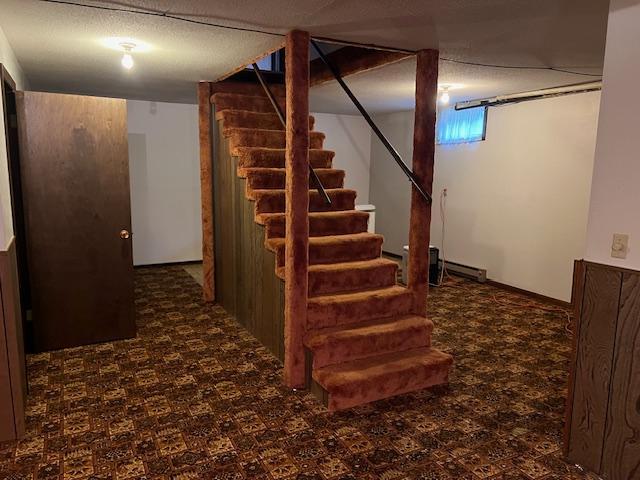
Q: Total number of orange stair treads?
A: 12